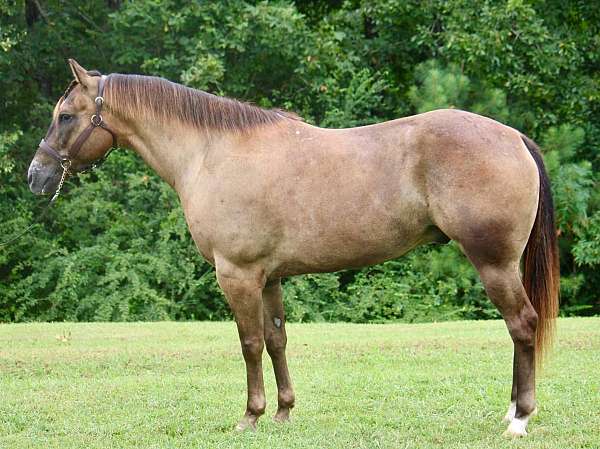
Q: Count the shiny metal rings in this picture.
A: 3